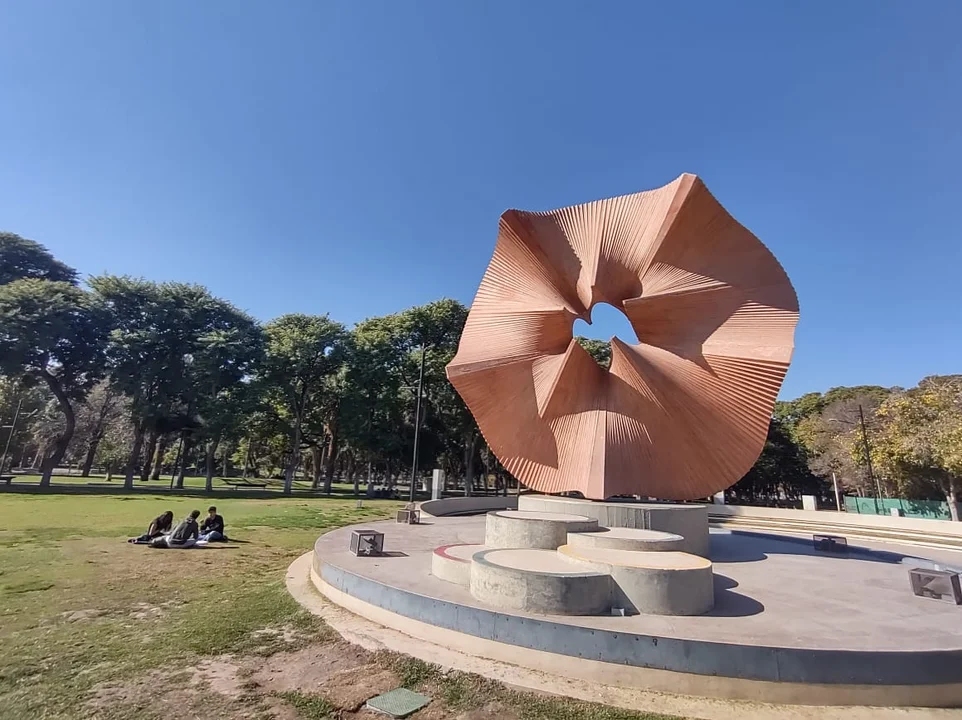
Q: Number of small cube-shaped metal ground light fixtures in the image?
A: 4